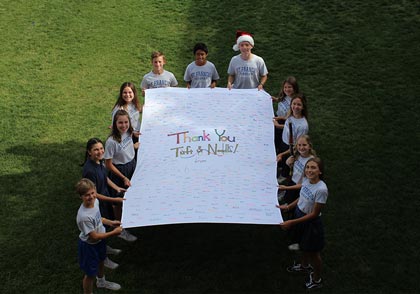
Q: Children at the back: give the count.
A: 3